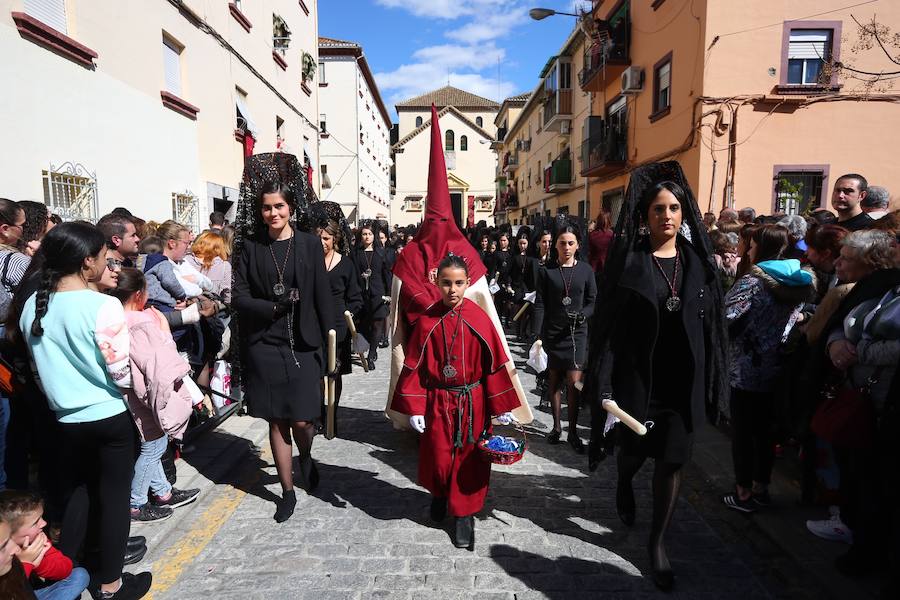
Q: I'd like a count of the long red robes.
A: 2